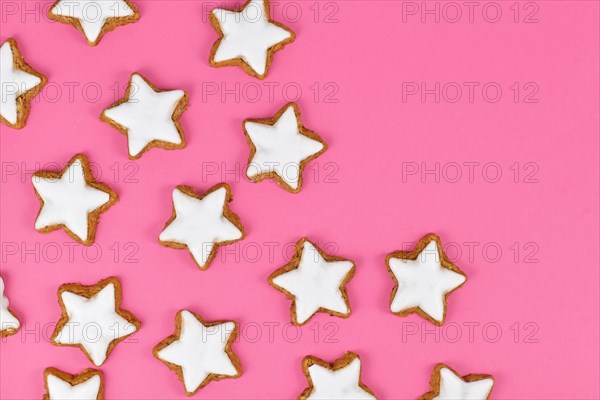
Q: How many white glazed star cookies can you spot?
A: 15